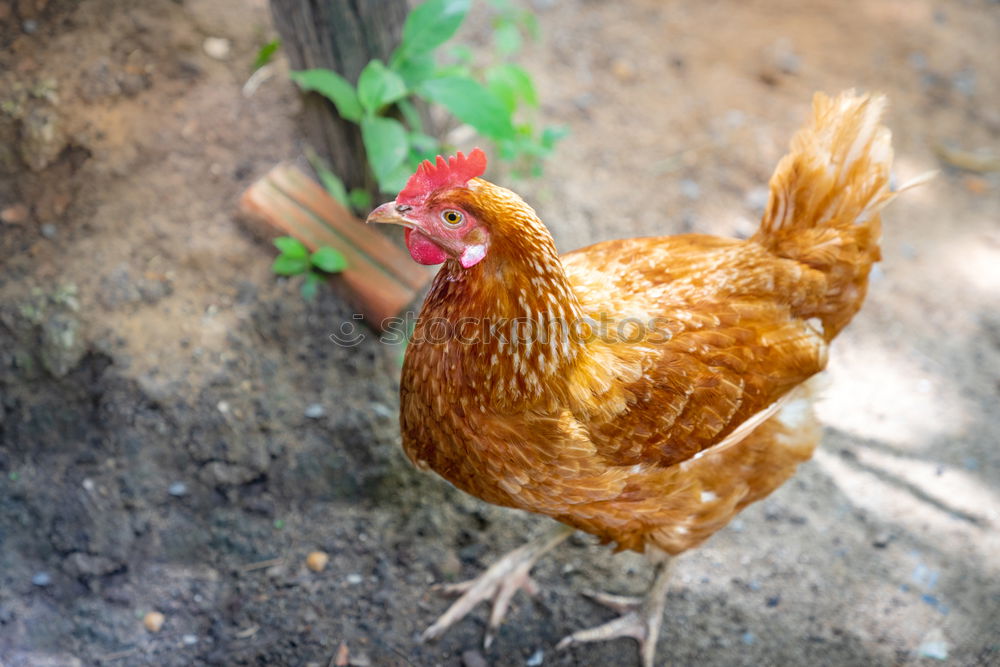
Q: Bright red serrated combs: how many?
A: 1